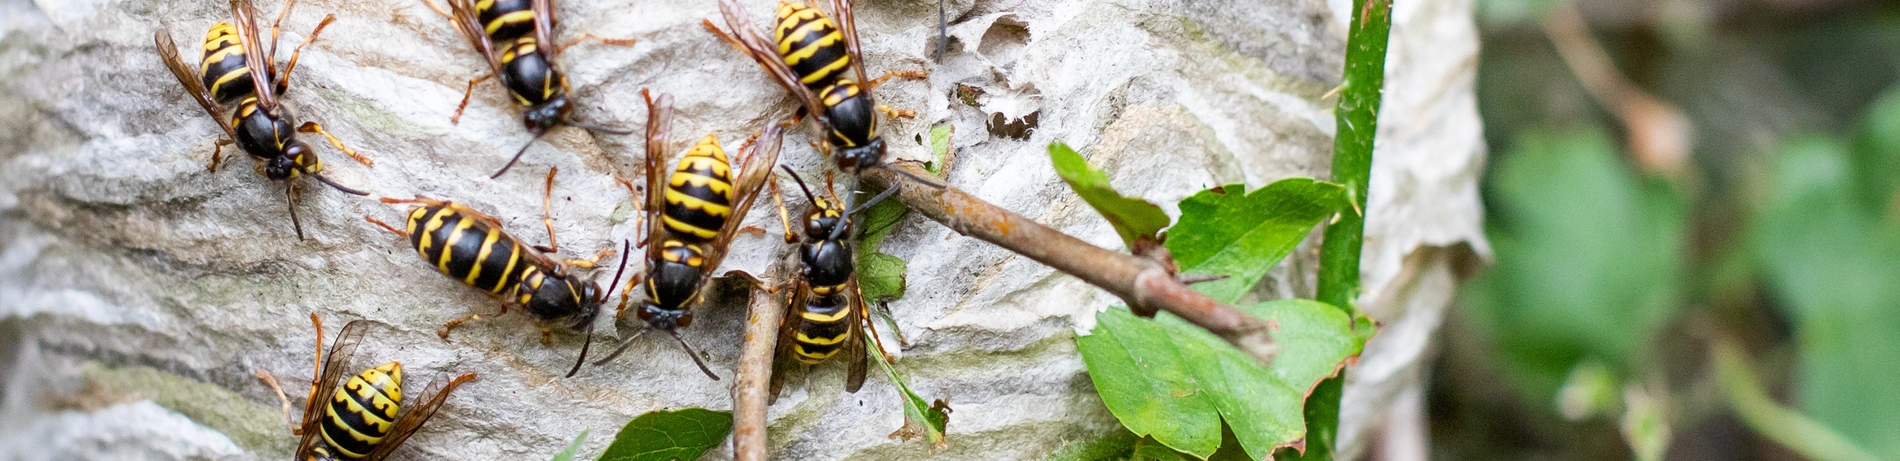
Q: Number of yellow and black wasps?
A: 7